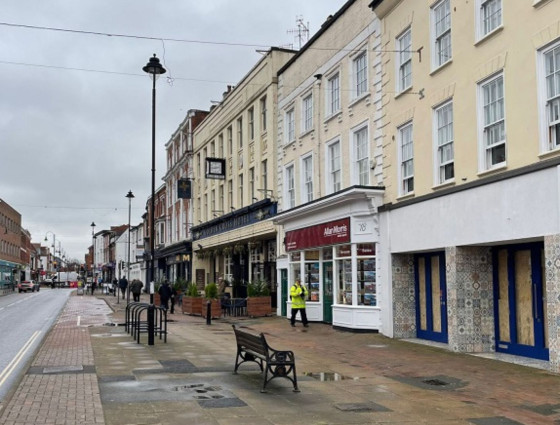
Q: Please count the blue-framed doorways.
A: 2